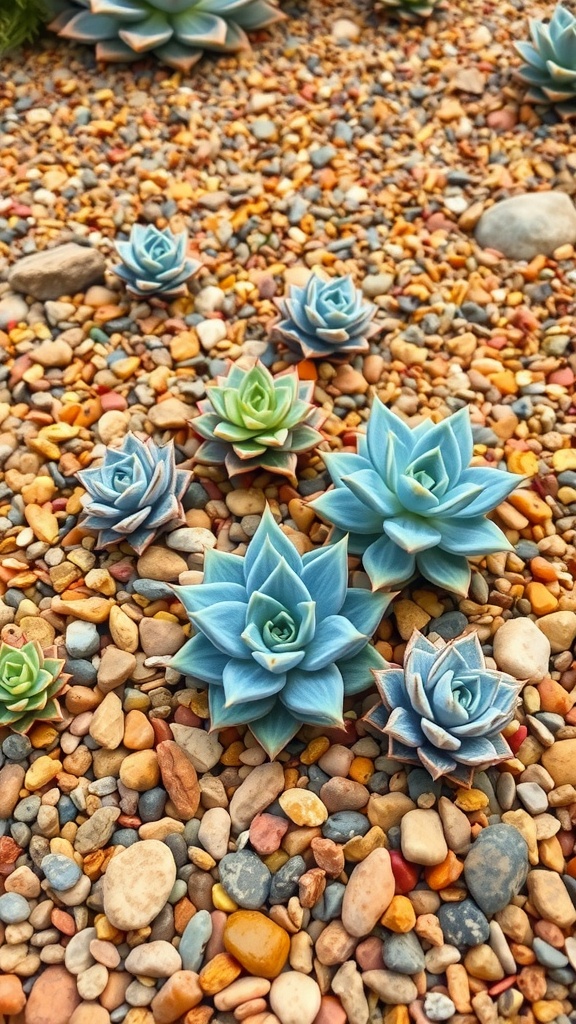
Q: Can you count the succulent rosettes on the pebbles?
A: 11